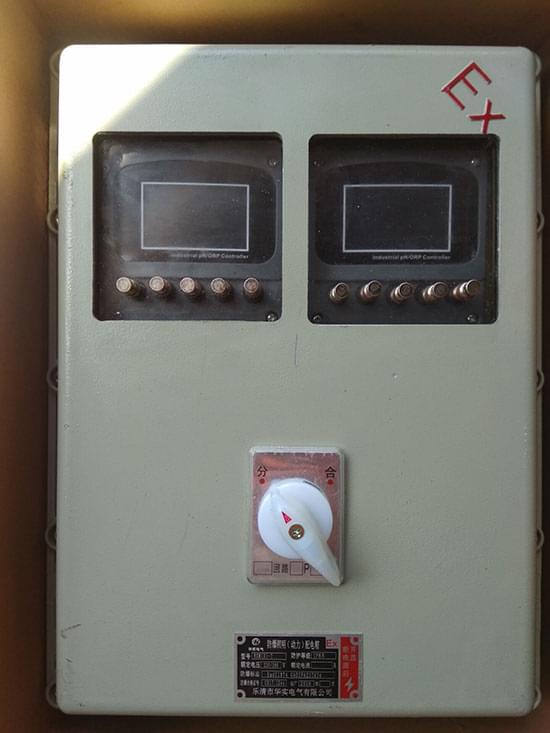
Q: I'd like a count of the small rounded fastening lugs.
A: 10